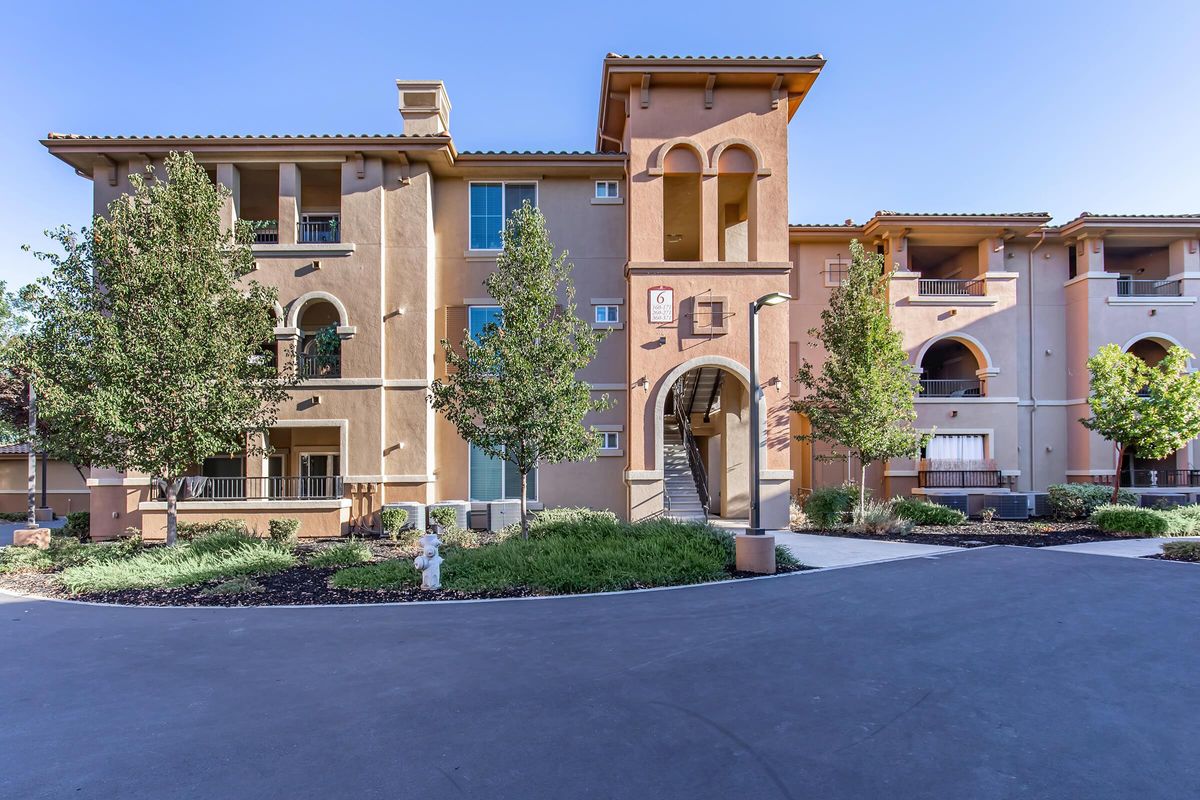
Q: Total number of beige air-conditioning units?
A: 3